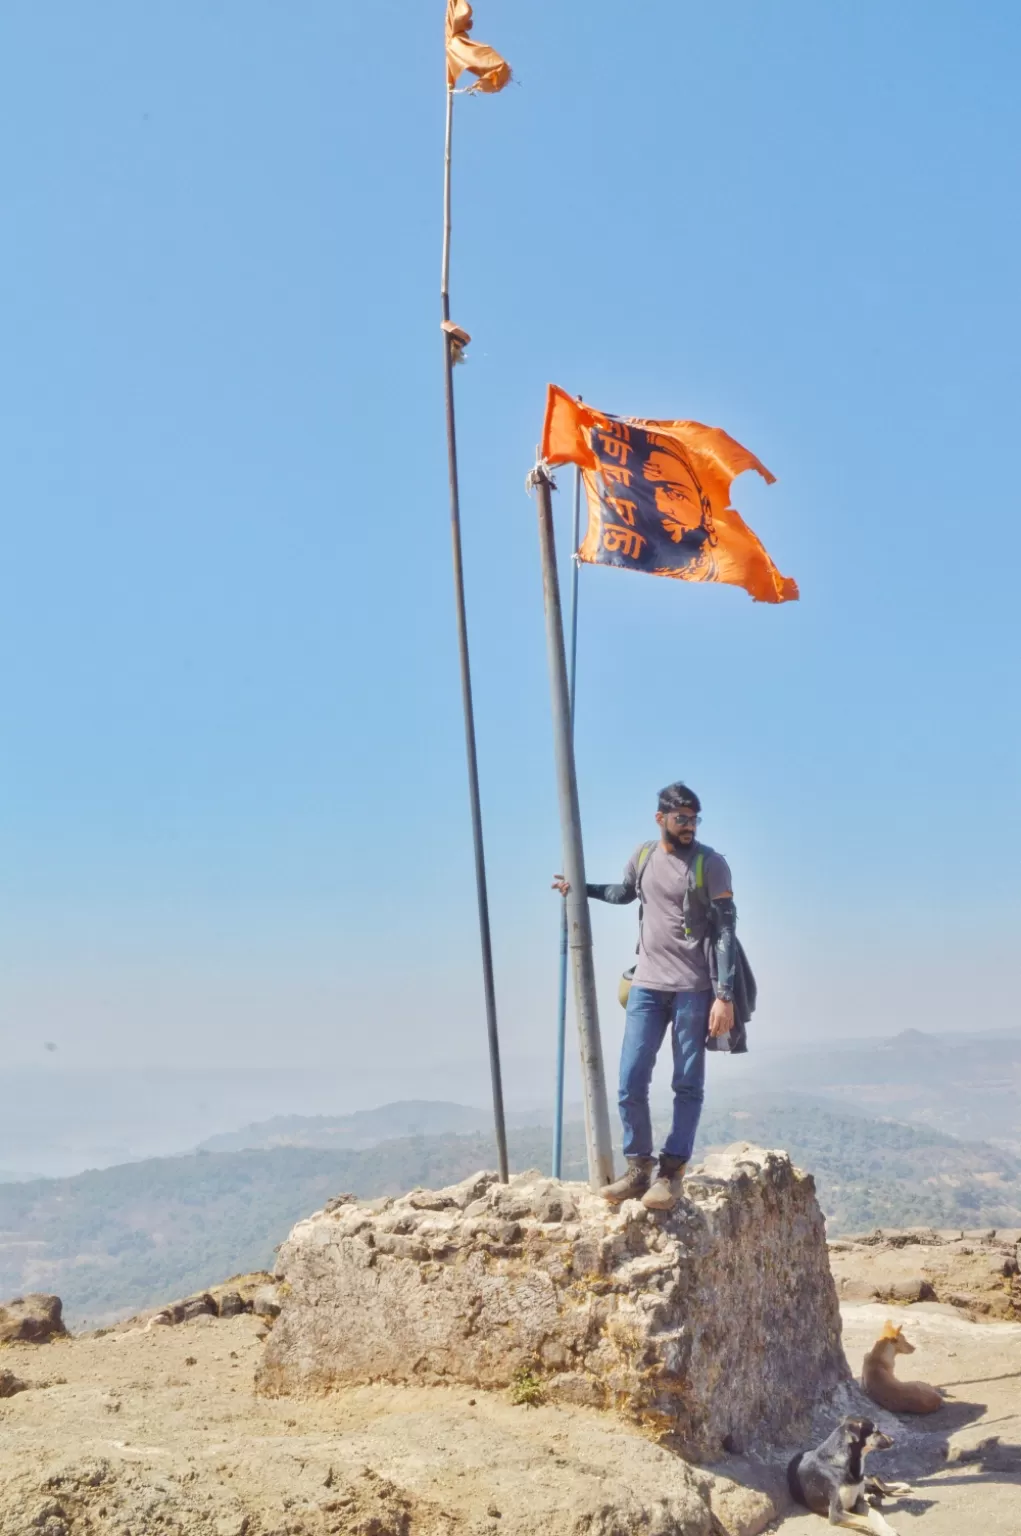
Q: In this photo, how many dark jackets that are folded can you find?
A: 1